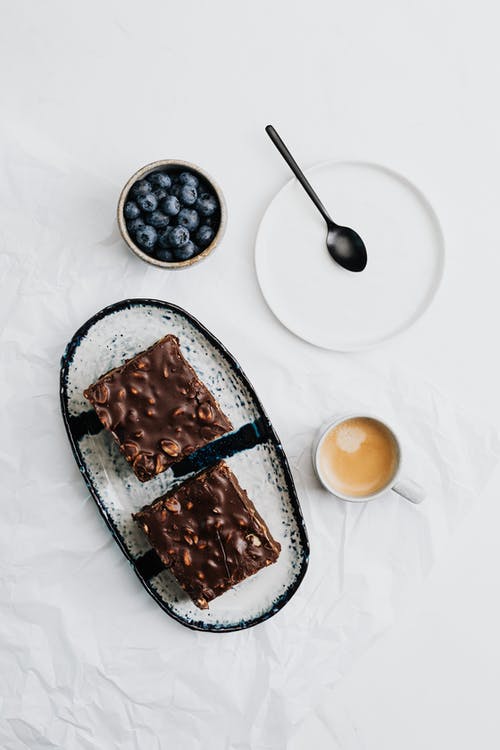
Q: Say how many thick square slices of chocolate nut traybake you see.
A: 2